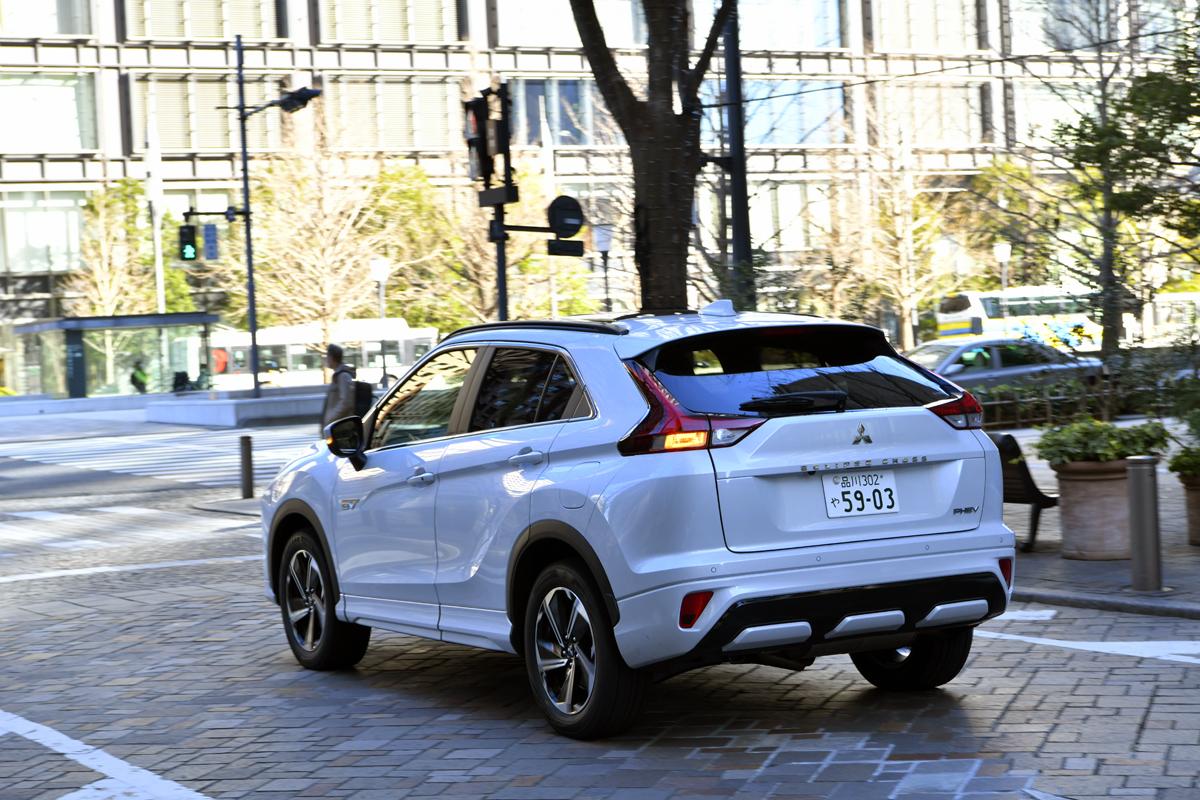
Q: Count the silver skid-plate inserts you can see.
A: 3